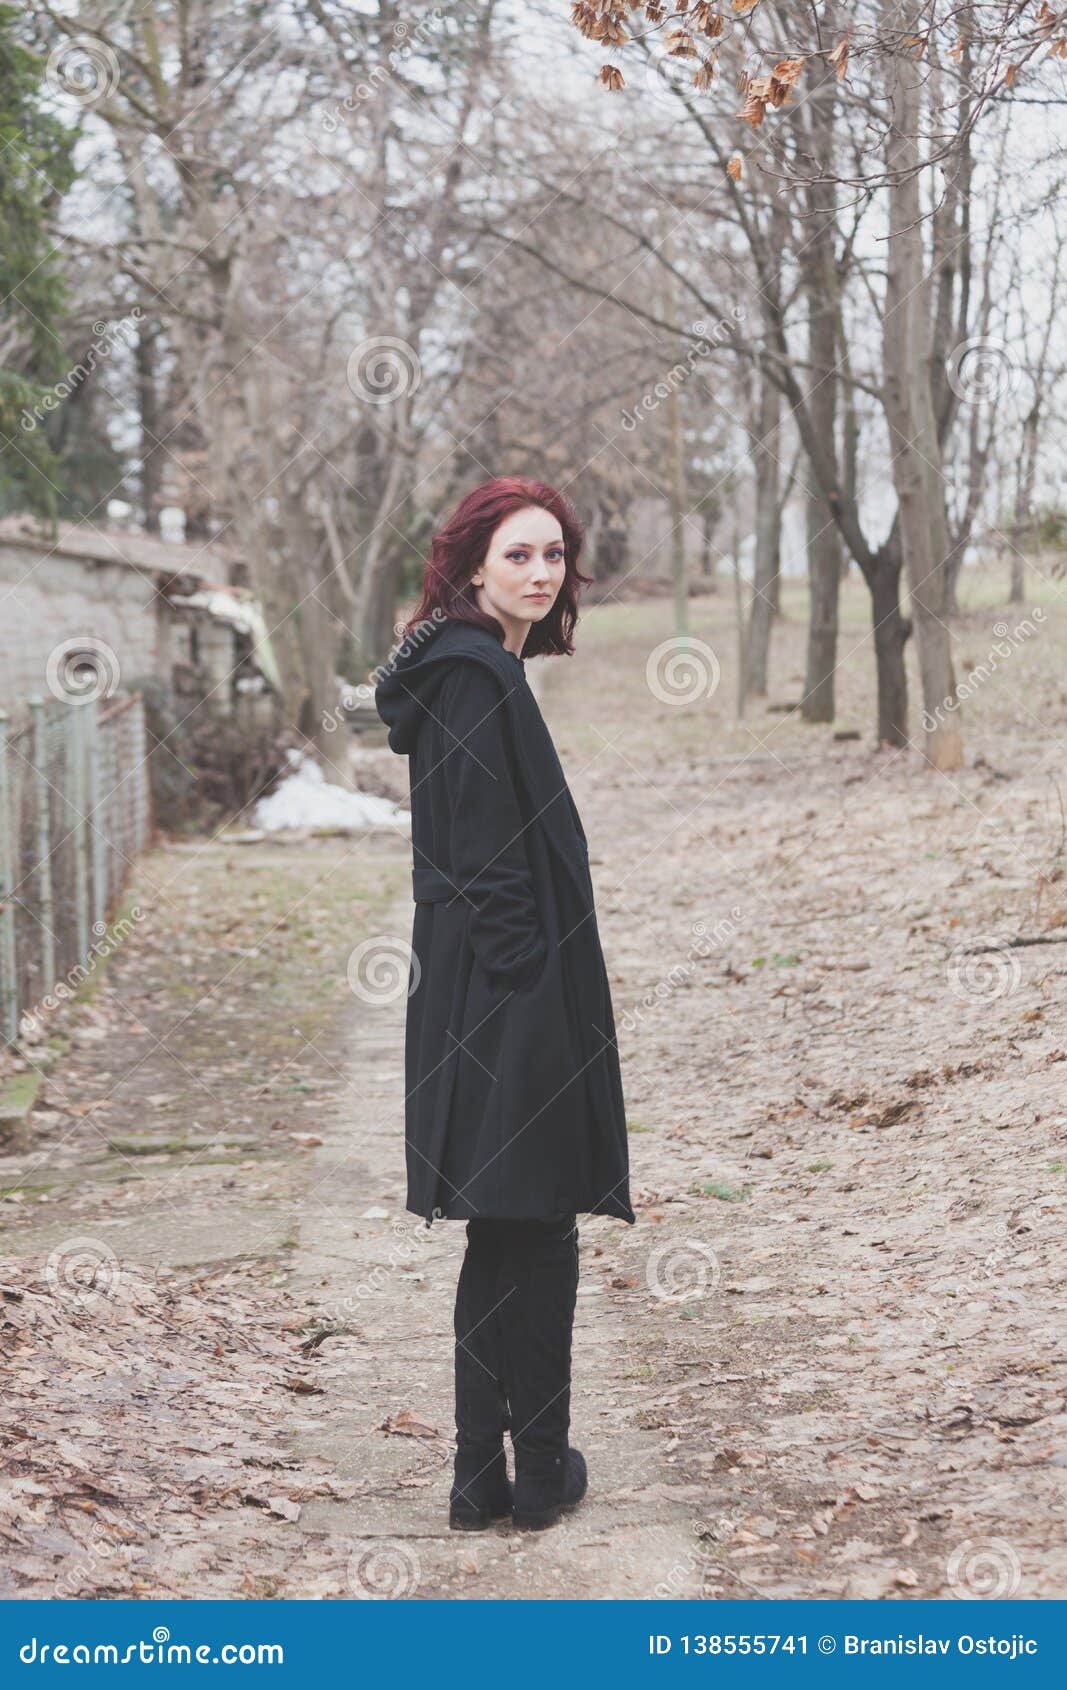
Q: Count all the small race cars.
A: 0